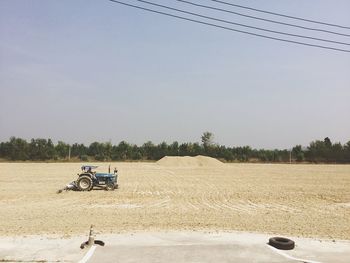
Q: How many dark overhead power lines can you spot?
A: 4